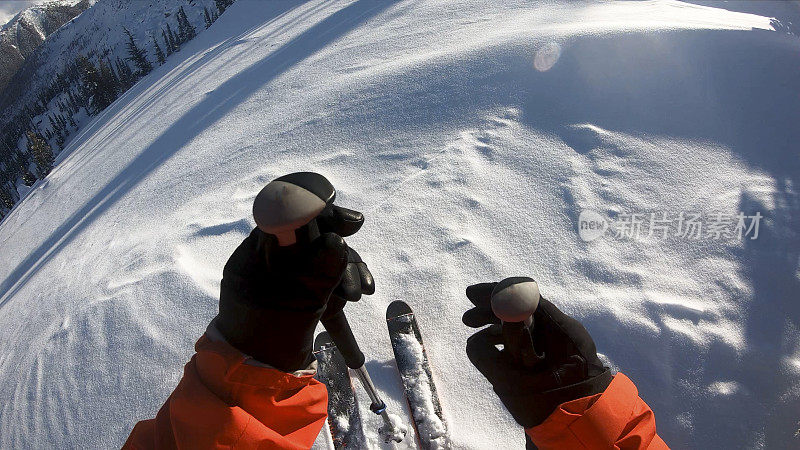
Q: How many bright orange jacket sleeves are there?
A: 2